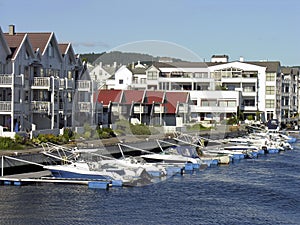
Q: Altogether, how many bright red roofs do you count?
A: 4